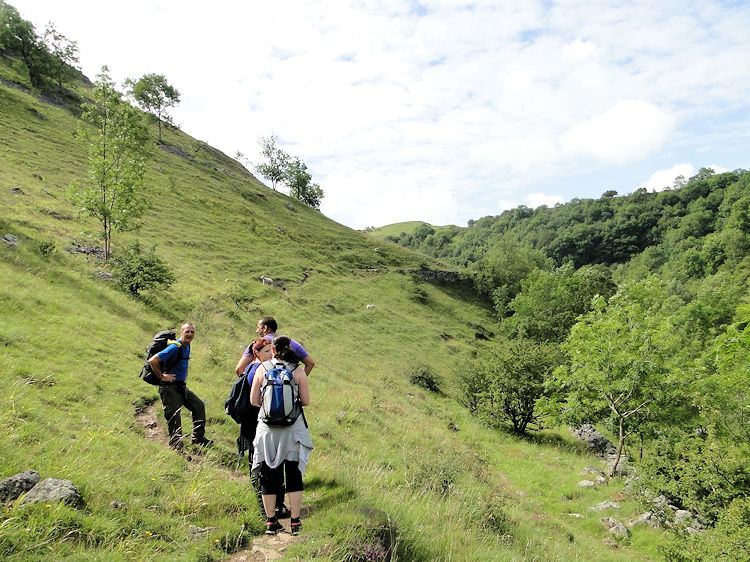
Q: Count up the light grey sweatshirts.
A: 1